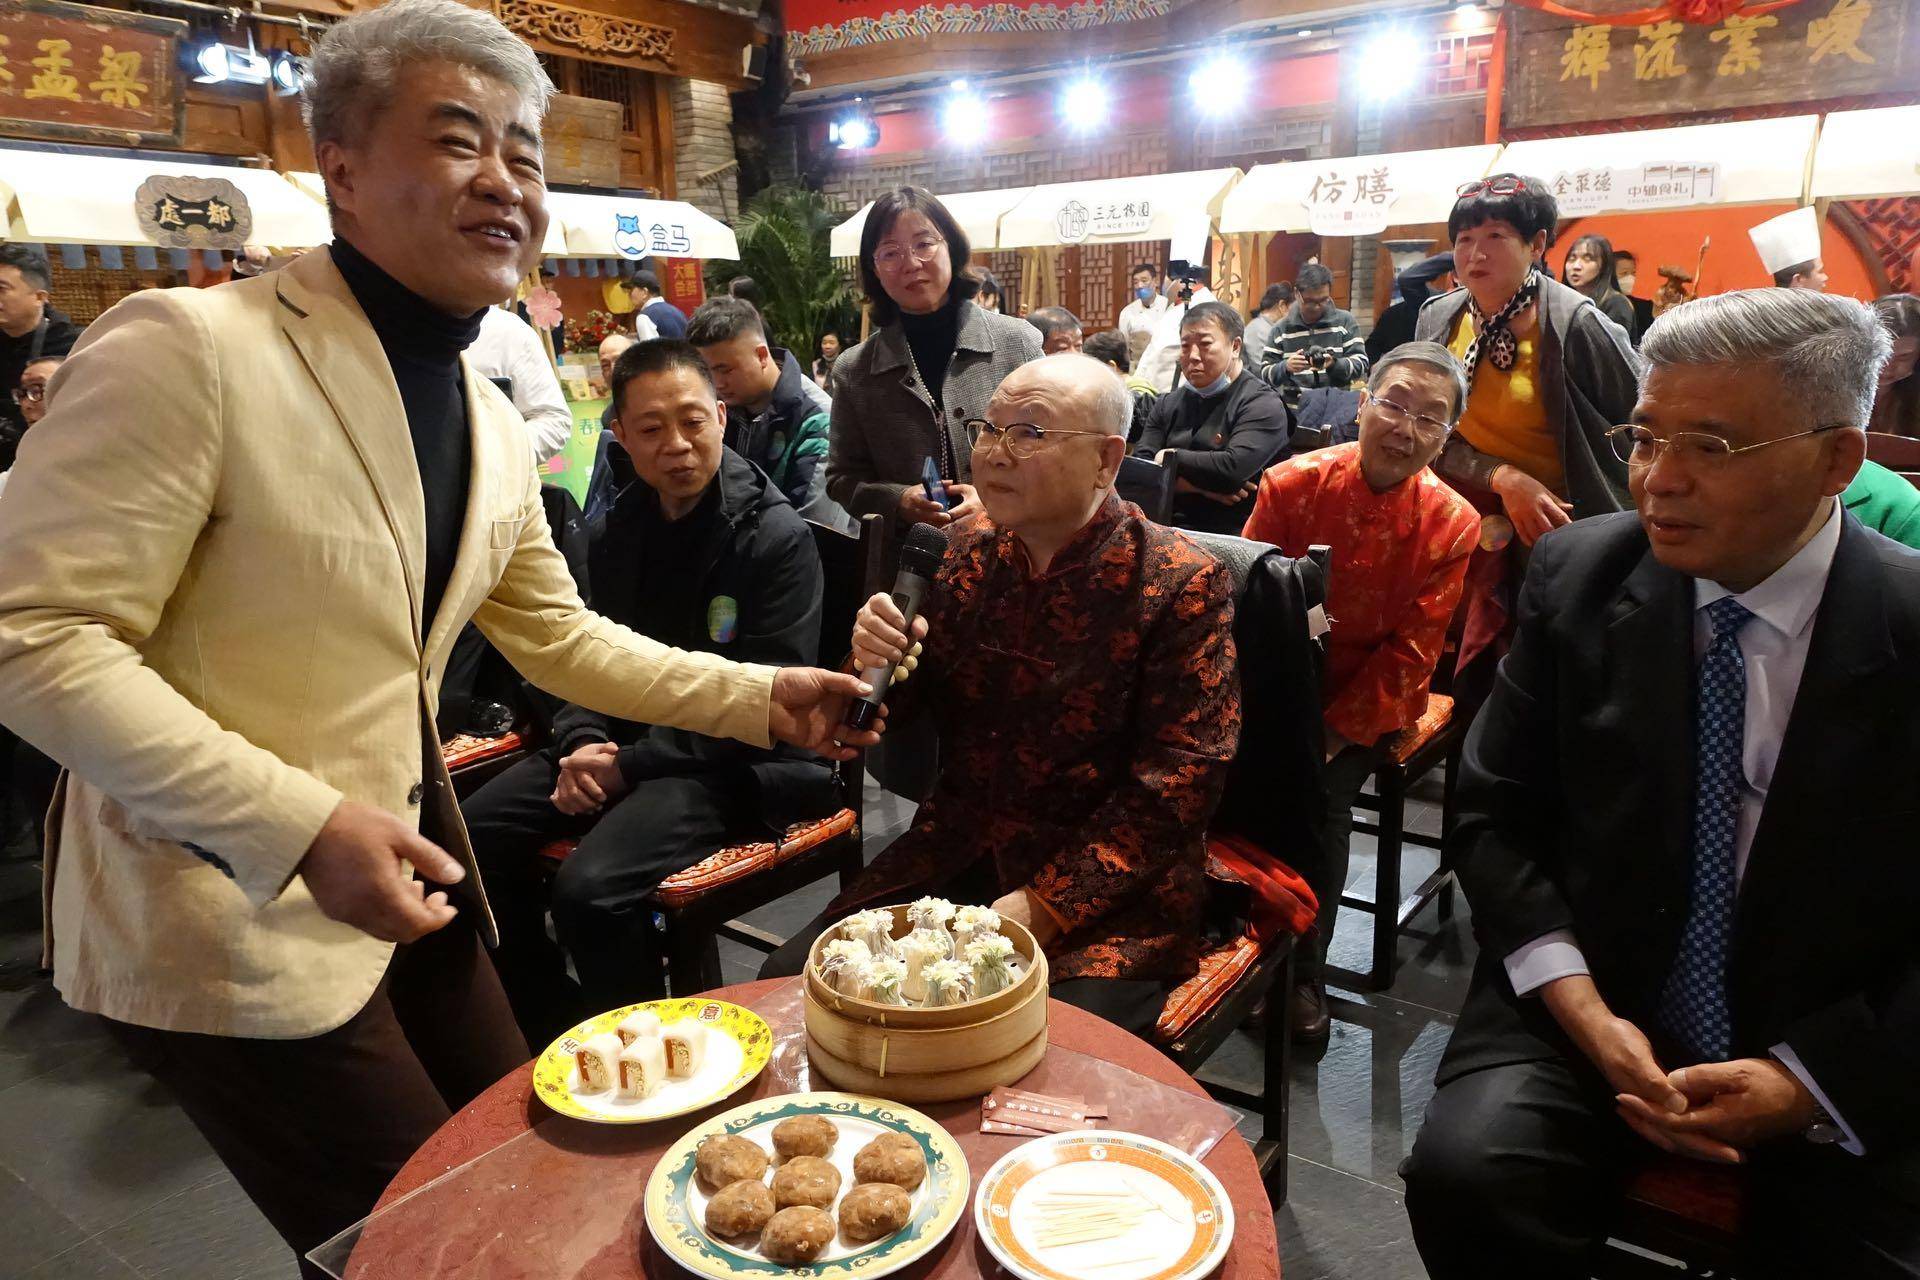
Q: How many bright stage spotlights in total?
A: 7